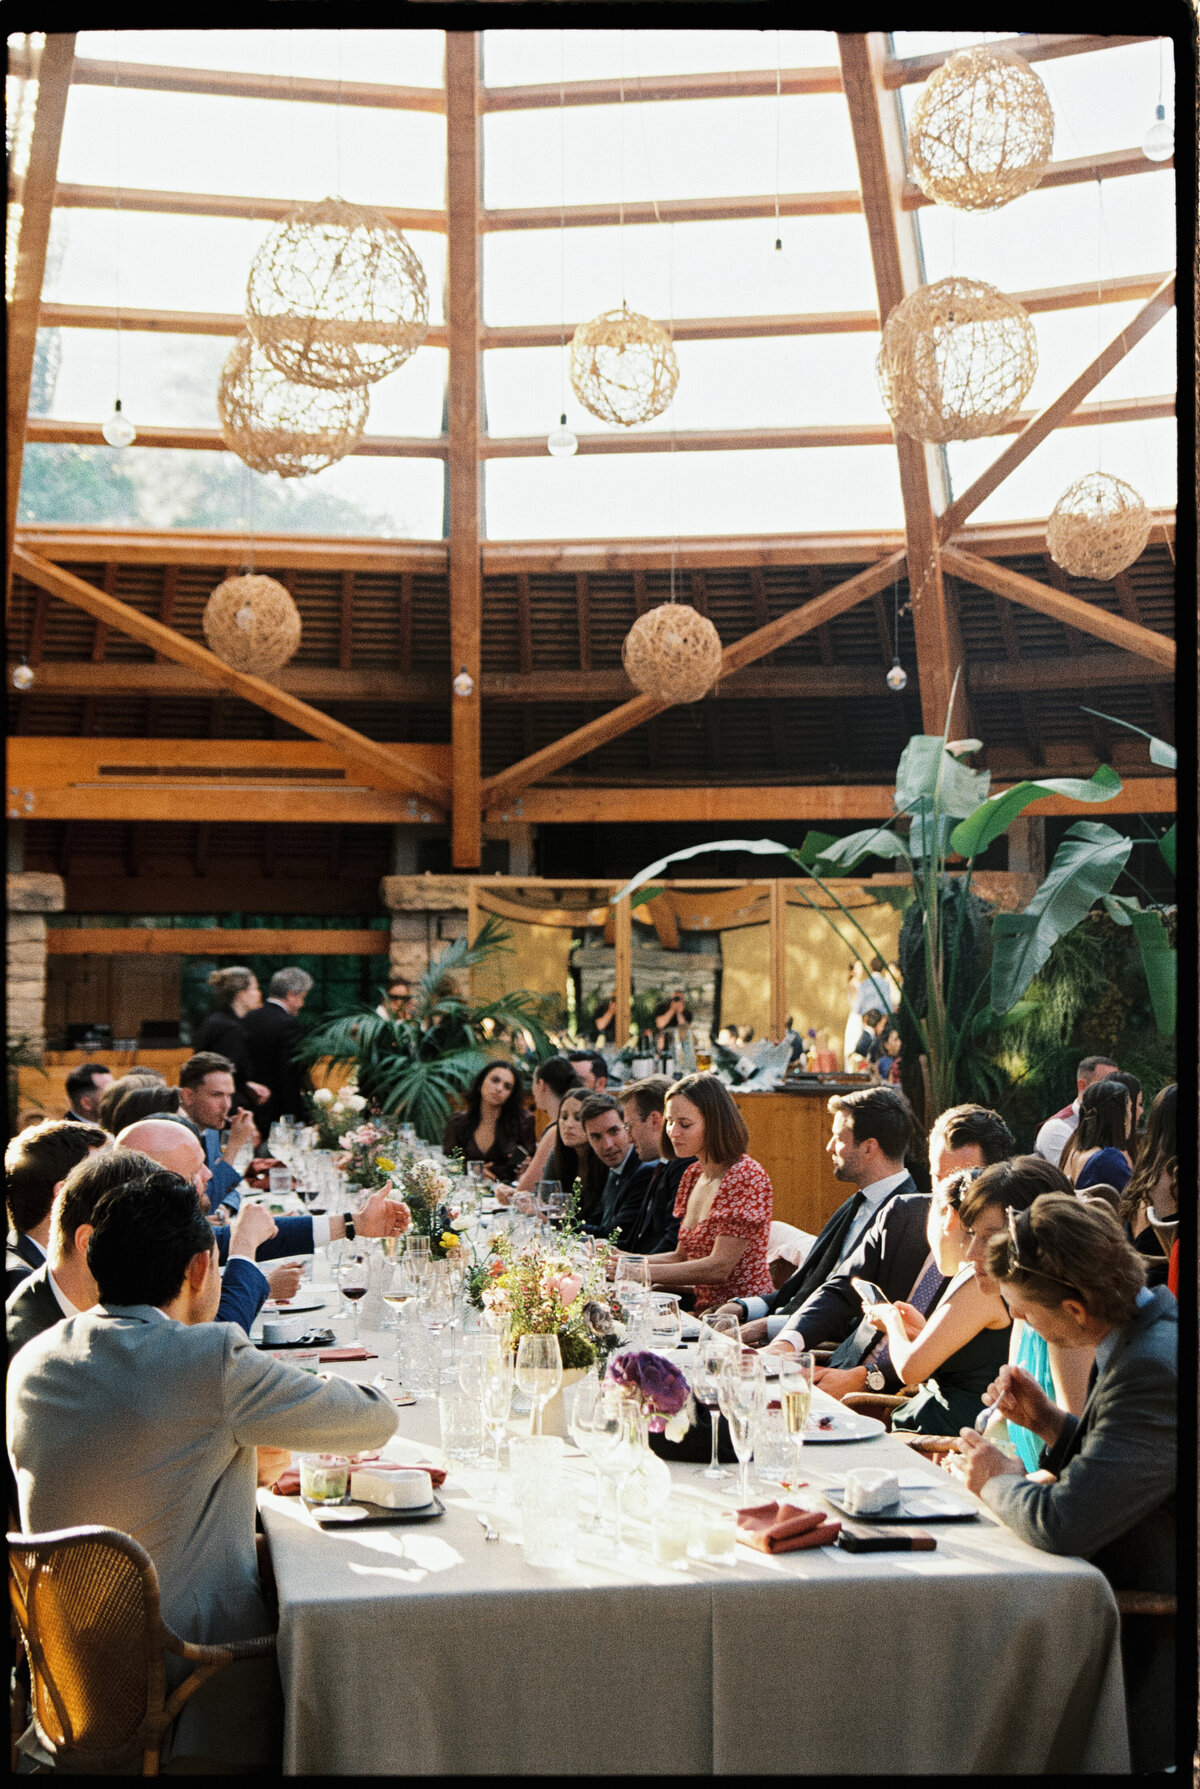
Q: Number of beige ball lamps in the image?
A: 8